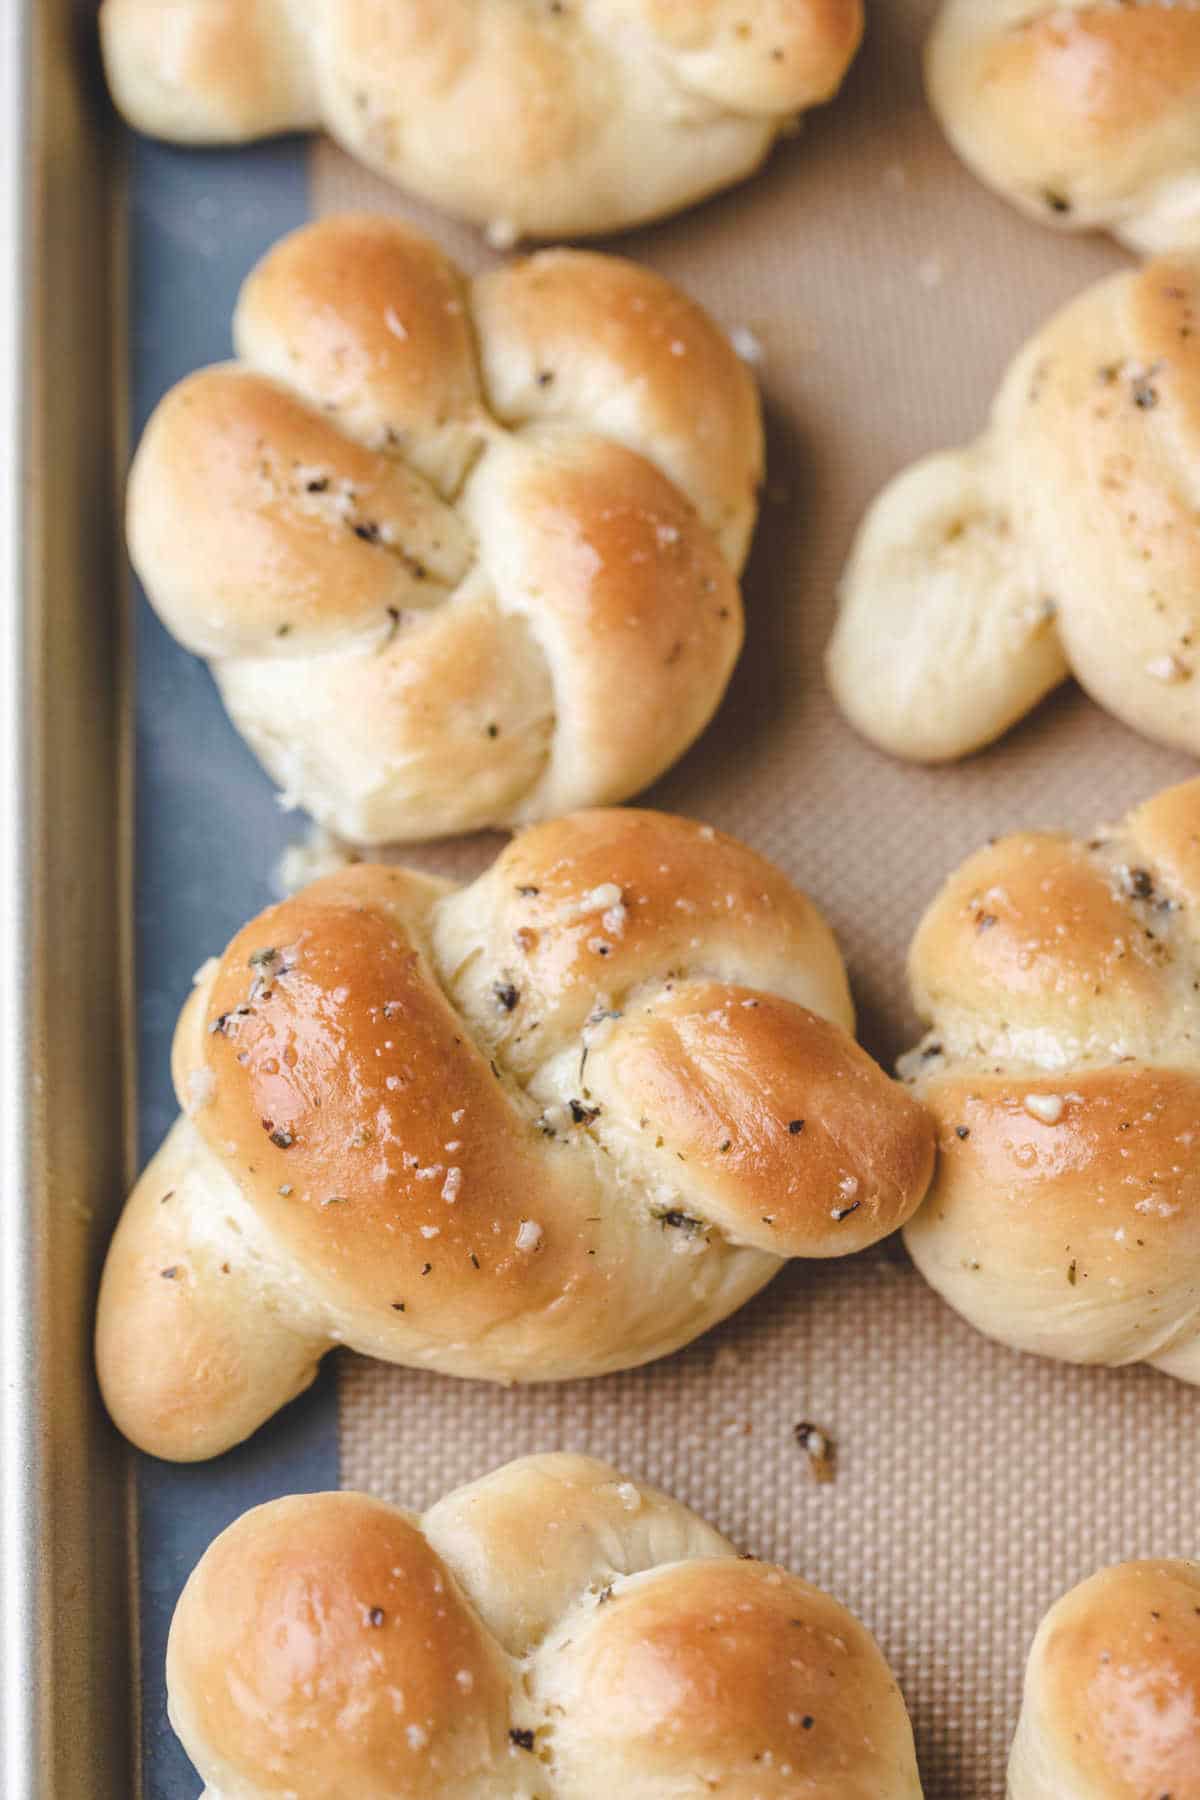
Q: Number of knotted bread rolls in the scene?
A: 8